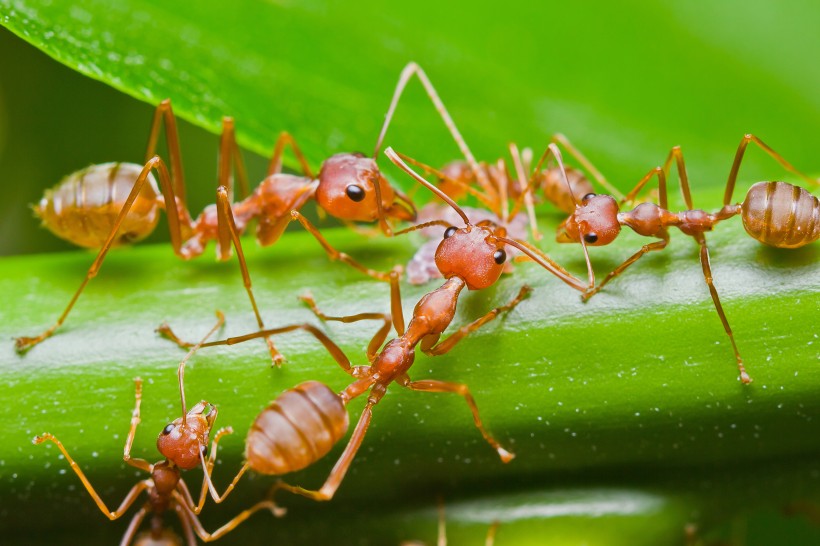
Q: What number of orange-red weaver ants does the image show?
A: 5